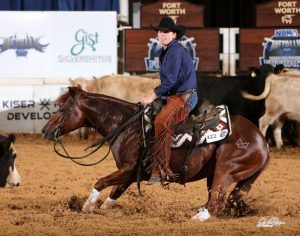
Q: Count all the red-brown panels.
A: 4